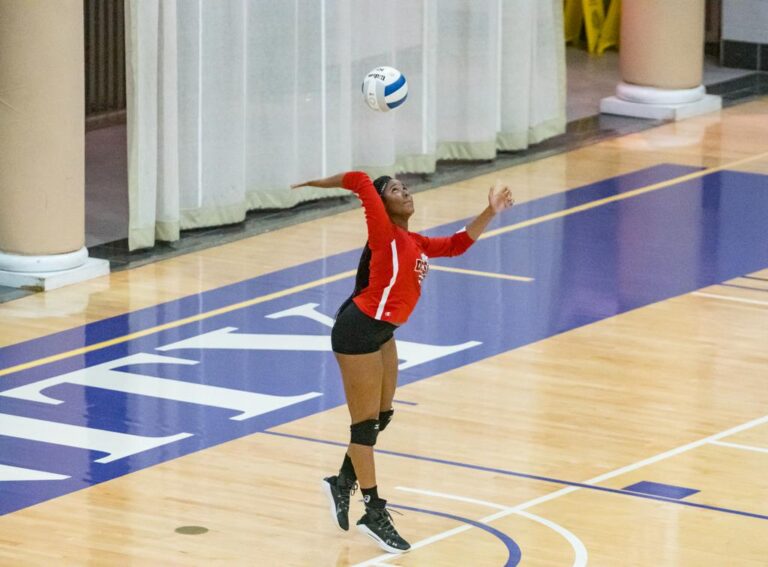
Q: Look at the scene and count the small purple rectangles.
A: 1